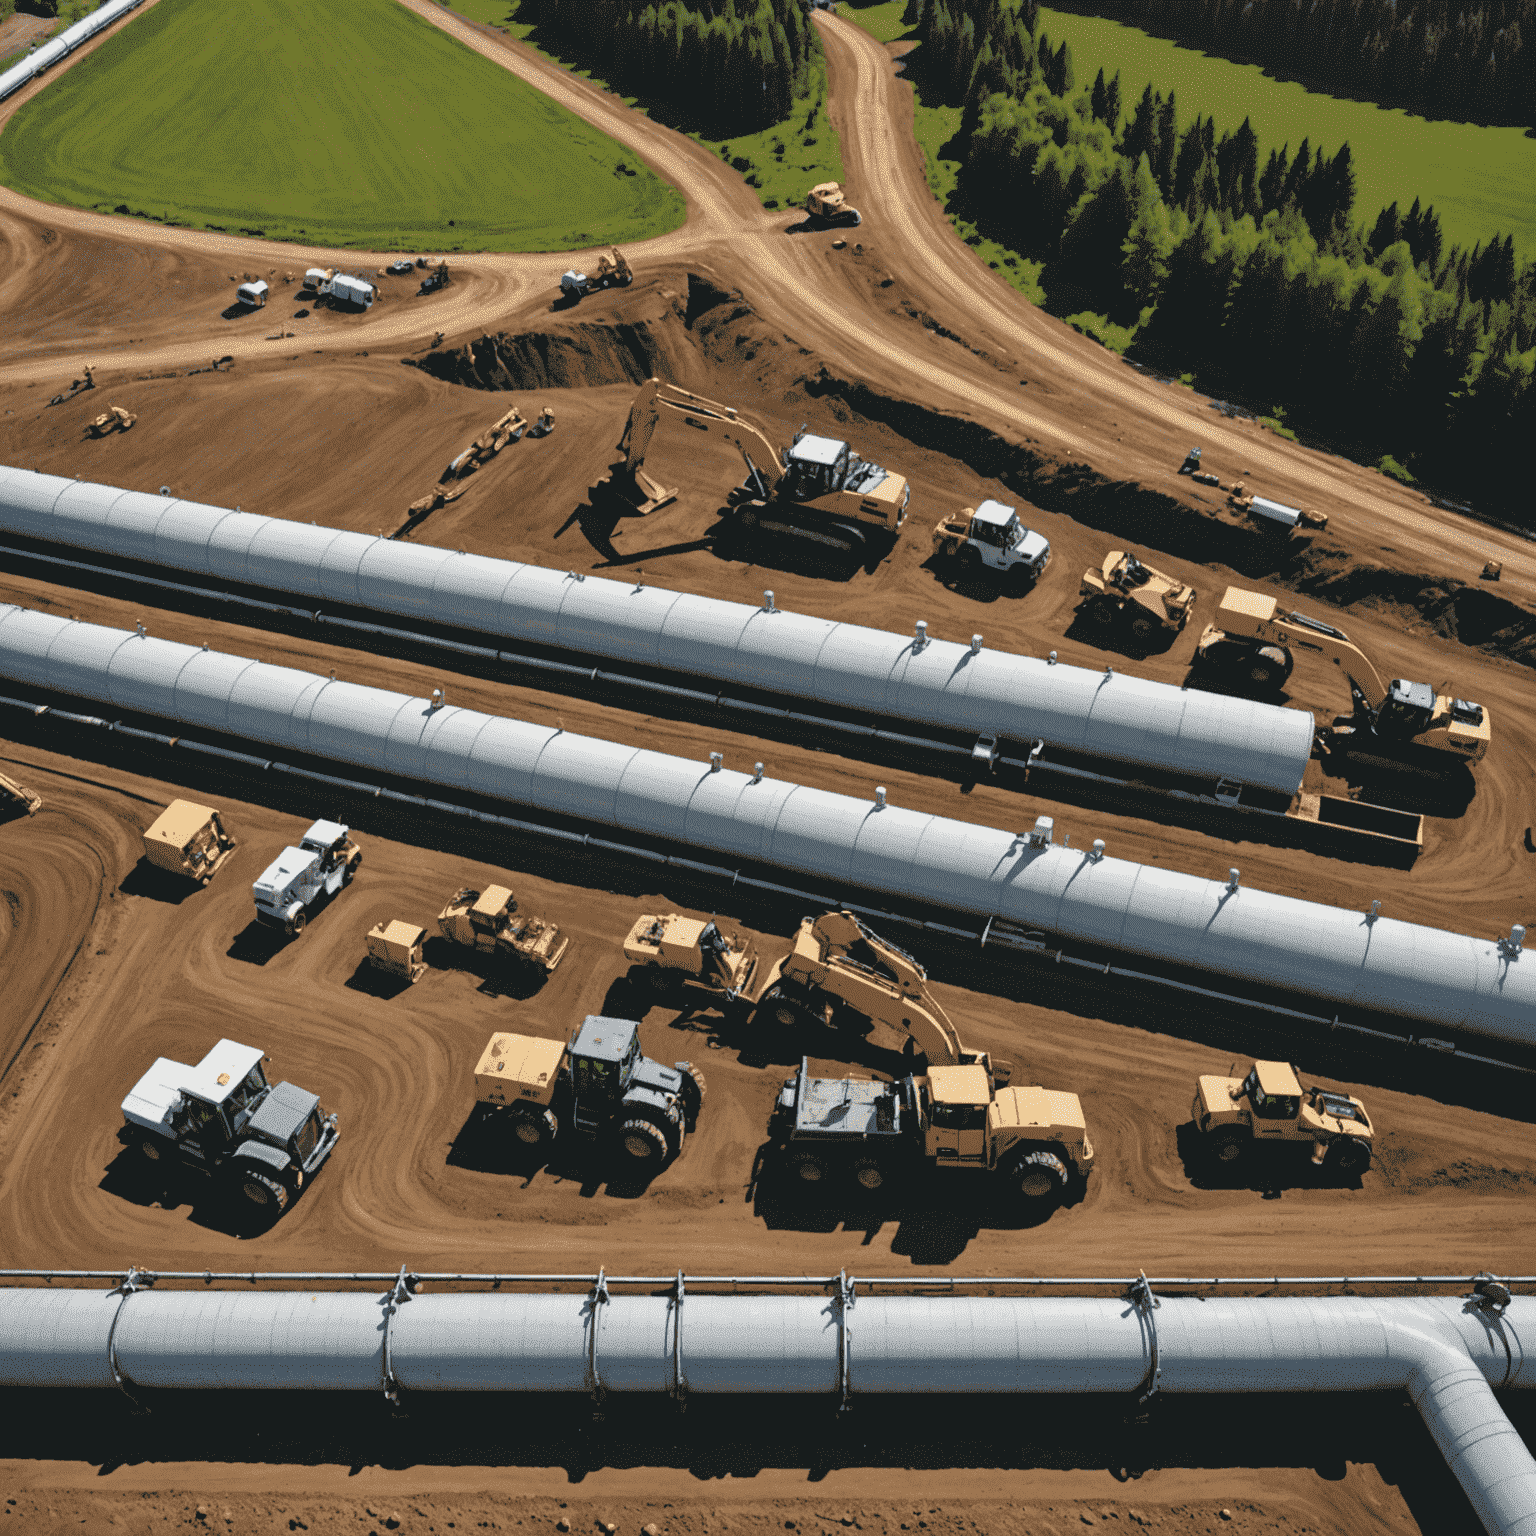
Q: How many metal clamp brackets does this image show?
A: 7